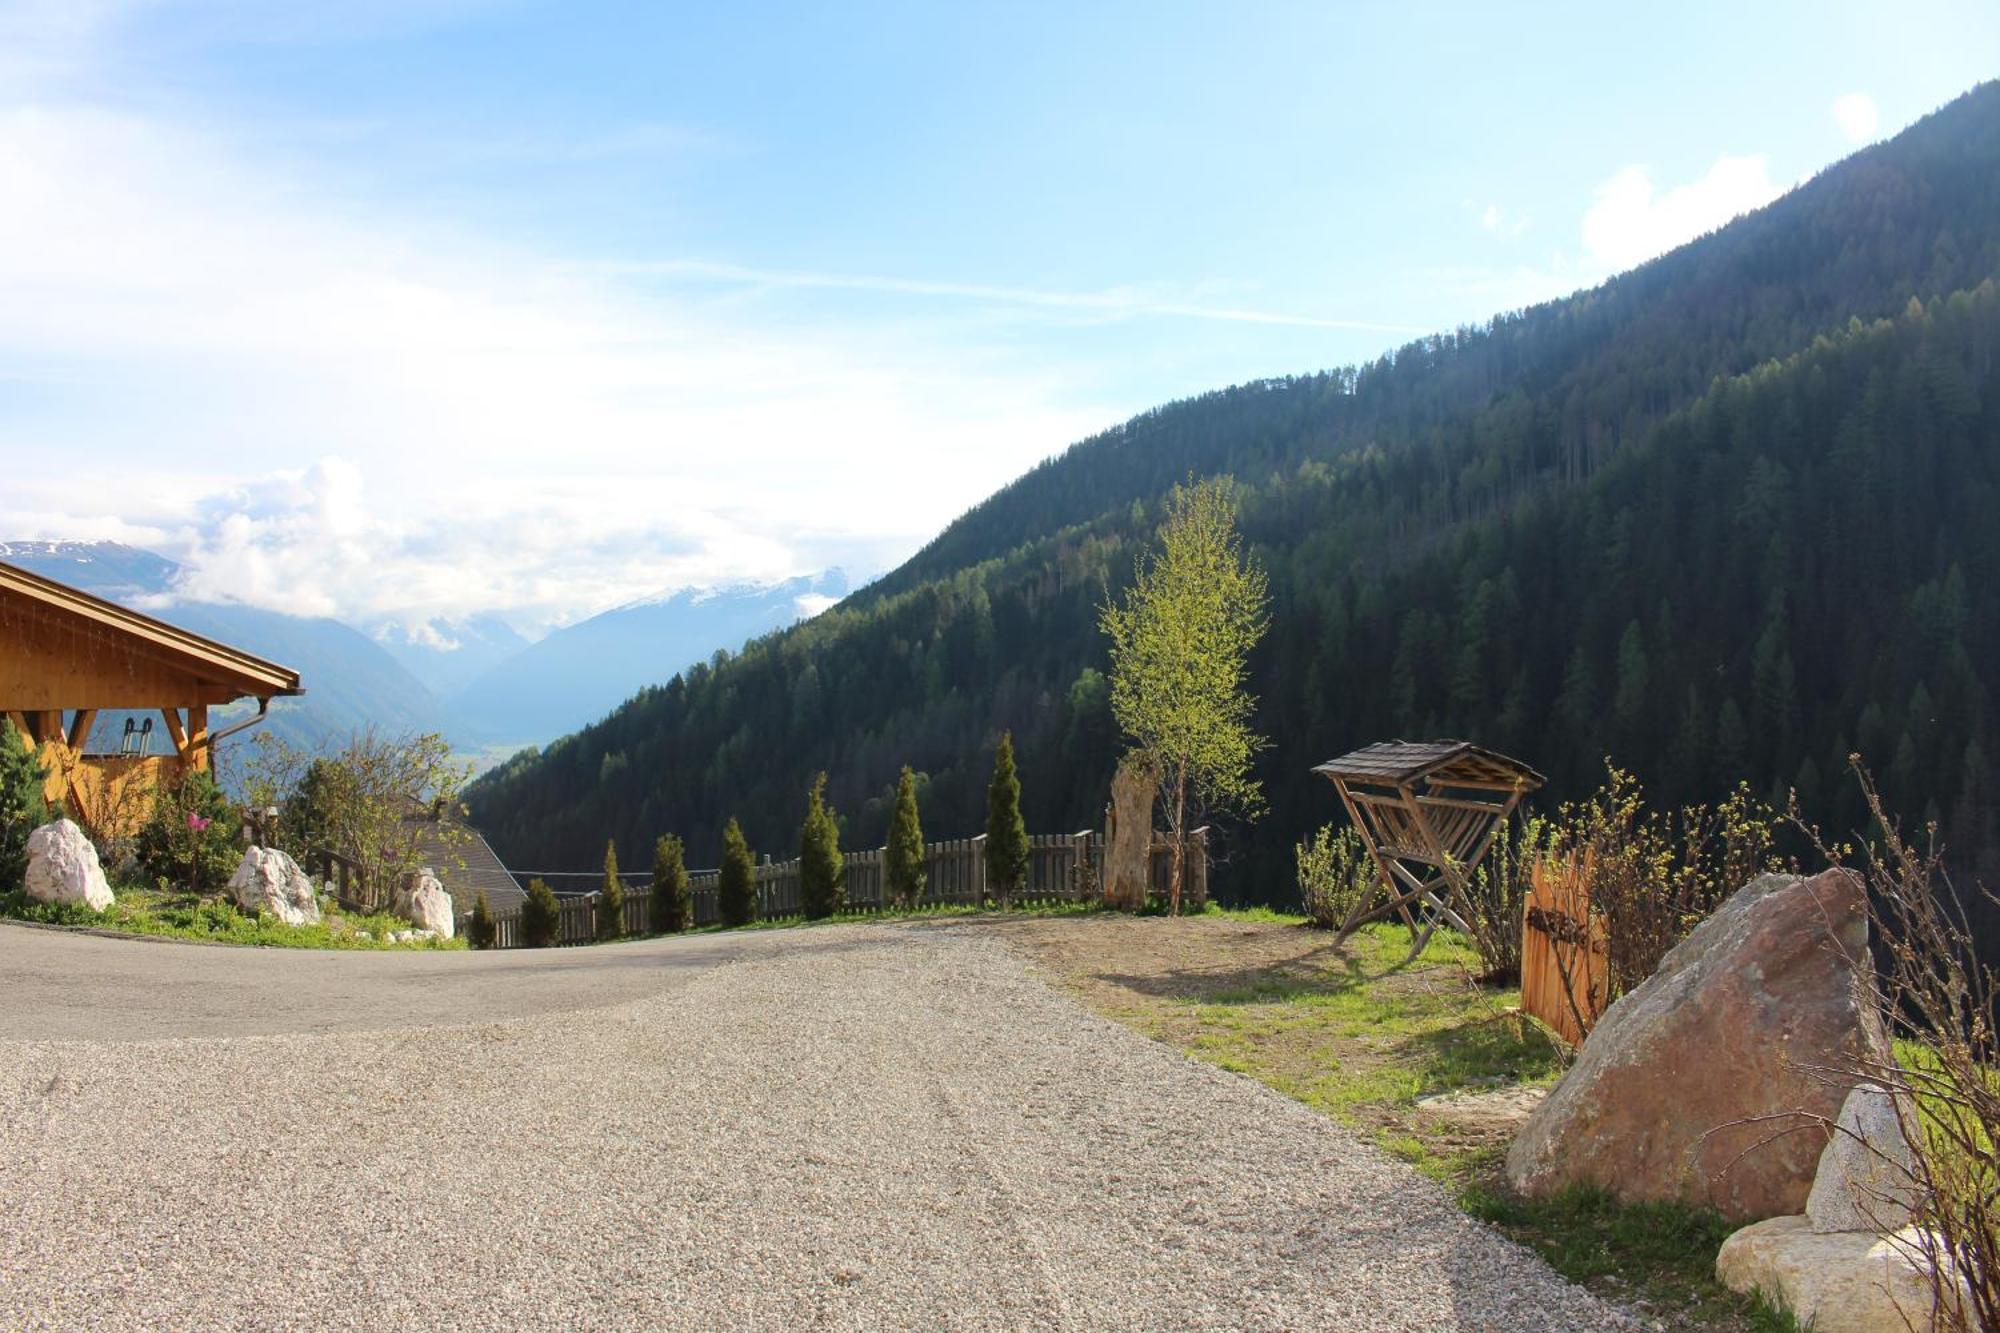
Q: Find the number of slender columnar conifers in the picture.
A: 8